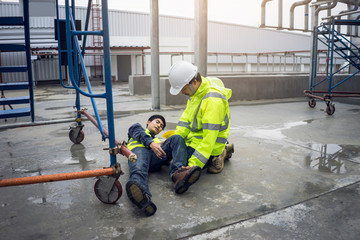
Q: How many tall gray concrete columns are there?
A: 2